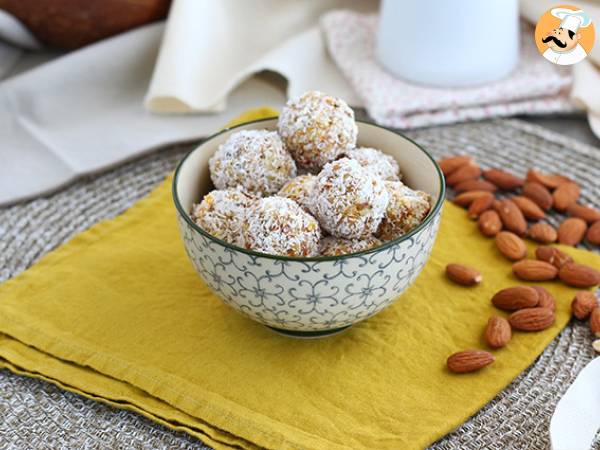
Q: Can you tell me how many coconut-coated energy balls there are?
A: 9